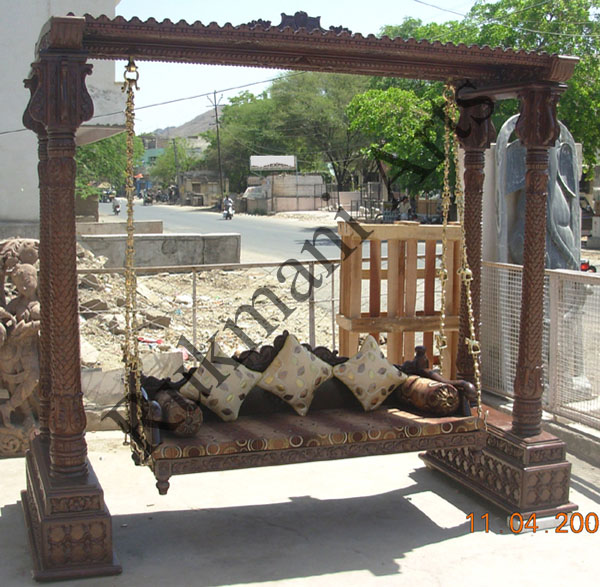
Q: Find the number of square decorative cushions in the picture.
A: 3